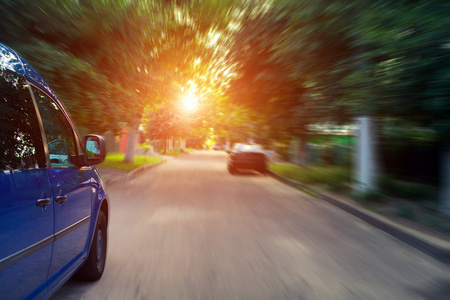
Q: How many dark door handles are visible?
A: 2